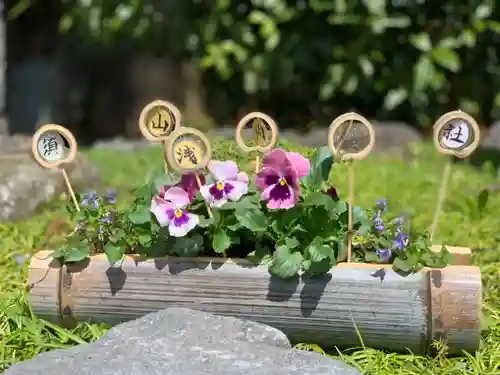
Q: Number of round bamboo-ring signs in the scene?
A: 6